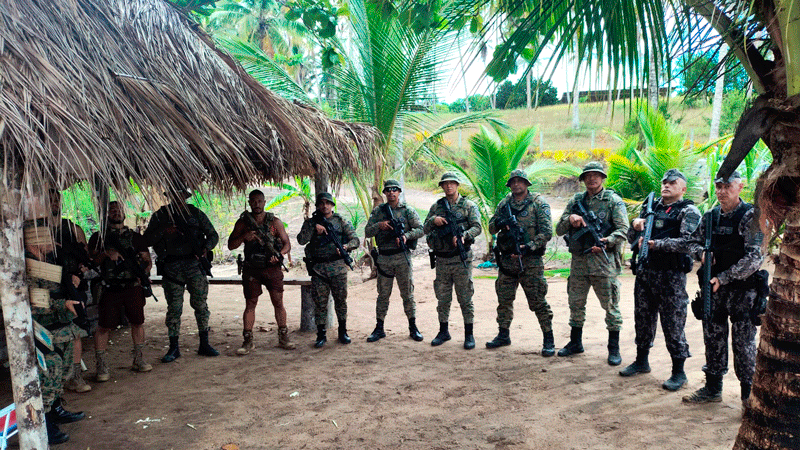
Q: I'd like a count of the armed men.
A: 12